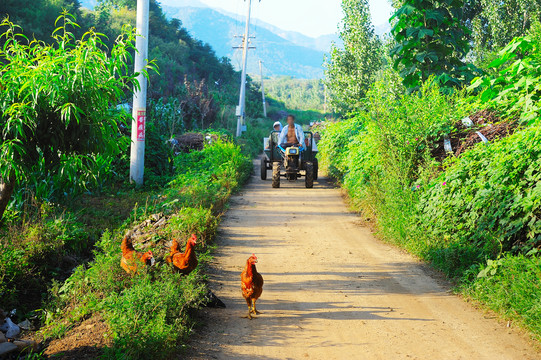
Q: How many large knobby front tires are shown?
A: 2